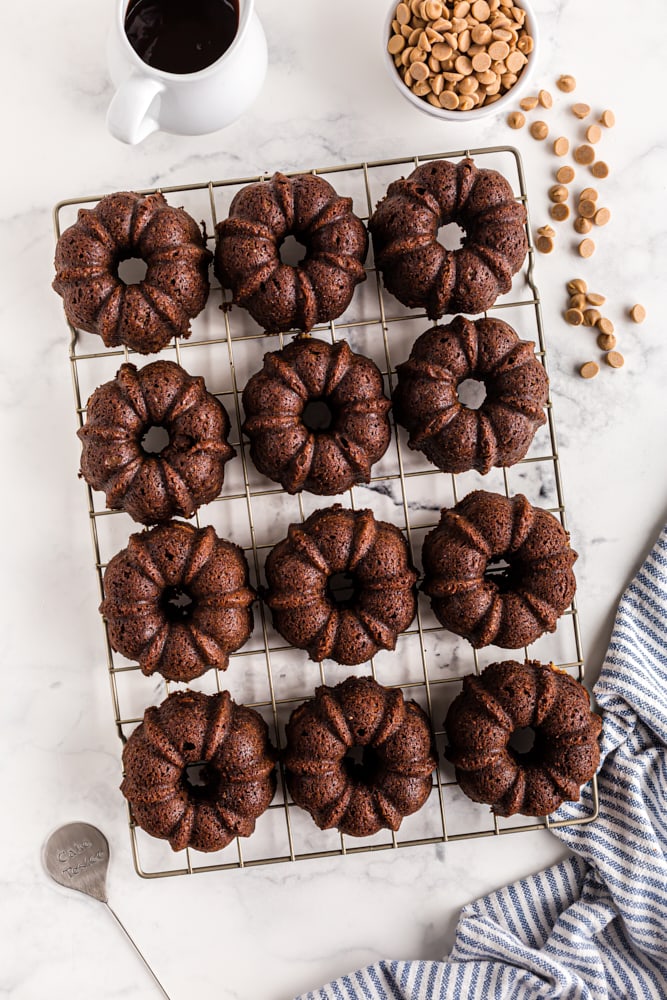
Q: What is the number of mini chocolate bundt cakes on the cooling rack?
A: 12